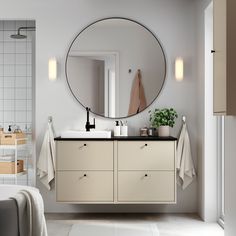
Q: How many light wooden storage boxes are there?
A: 2